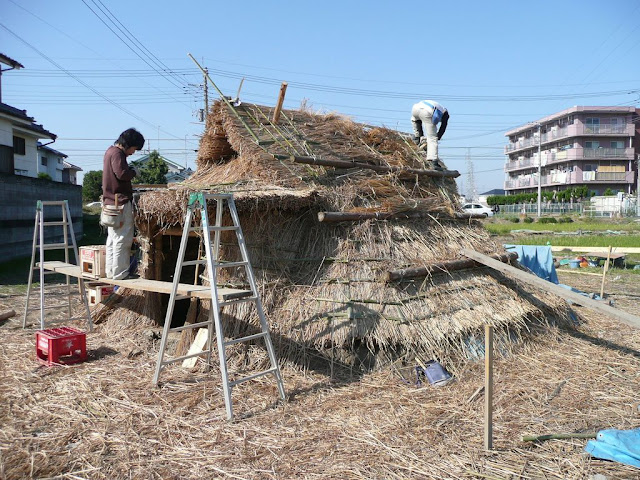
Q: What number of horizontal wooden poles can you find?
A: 3